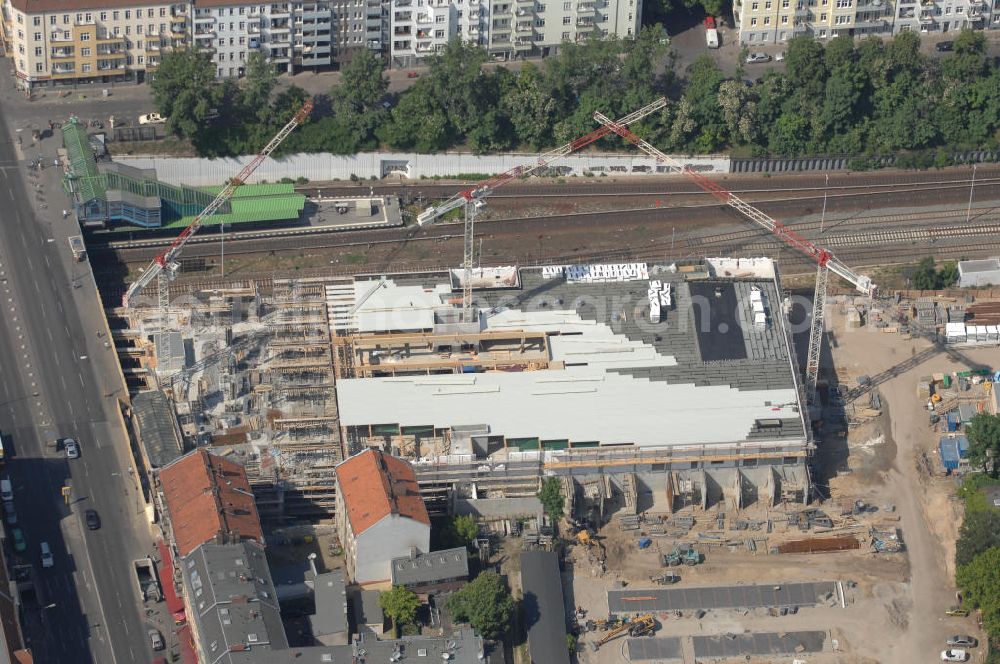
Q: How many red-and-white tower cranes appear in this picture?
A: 3